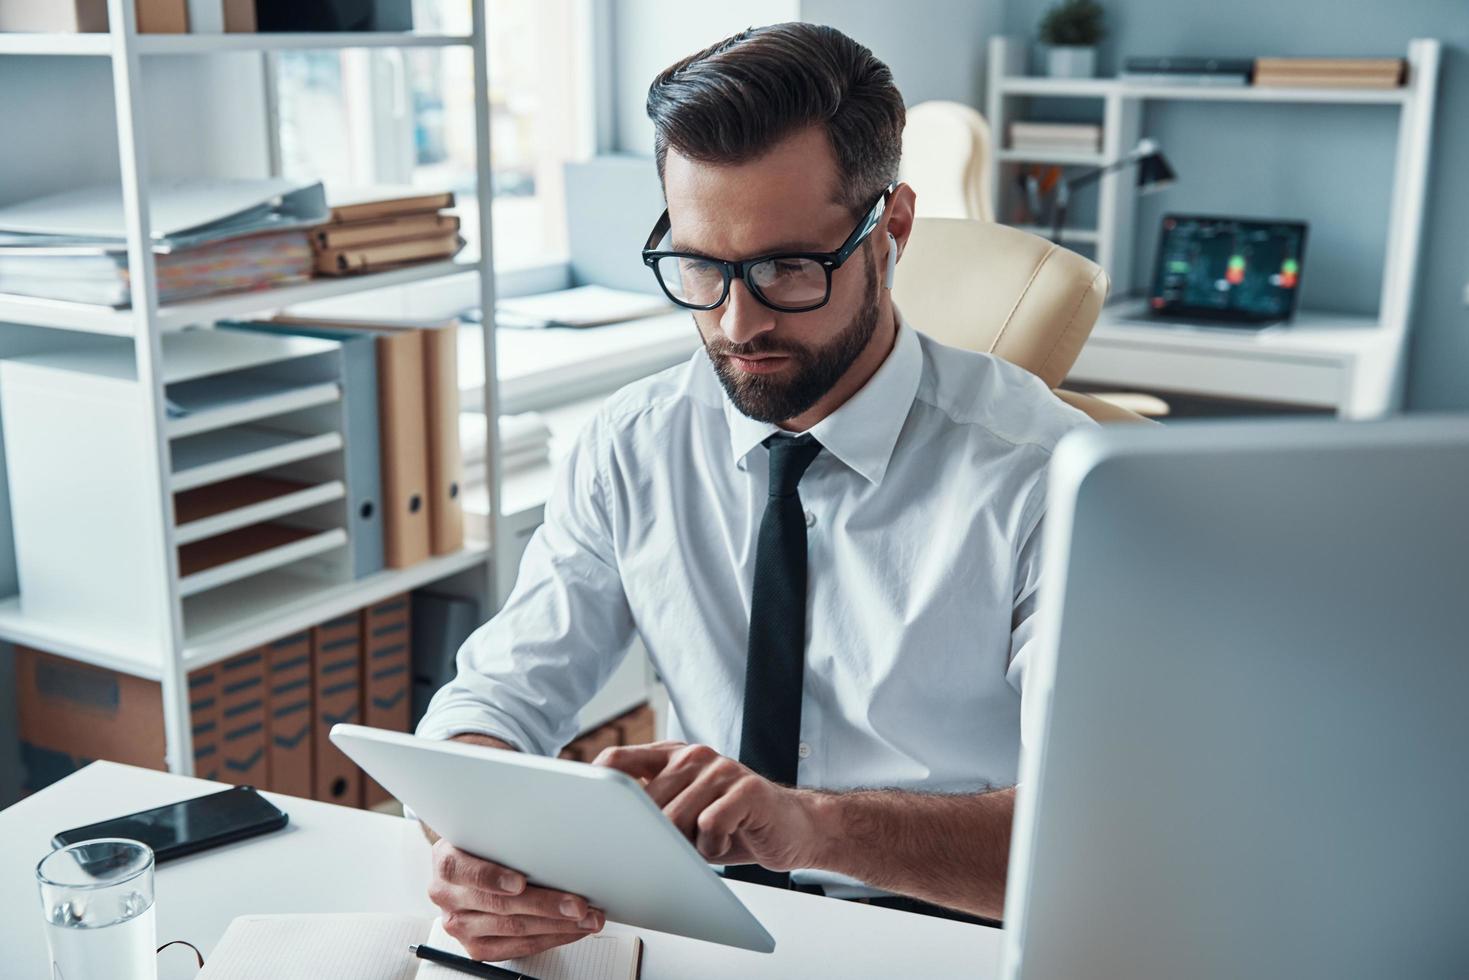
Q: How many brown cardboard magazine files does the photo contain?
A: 5